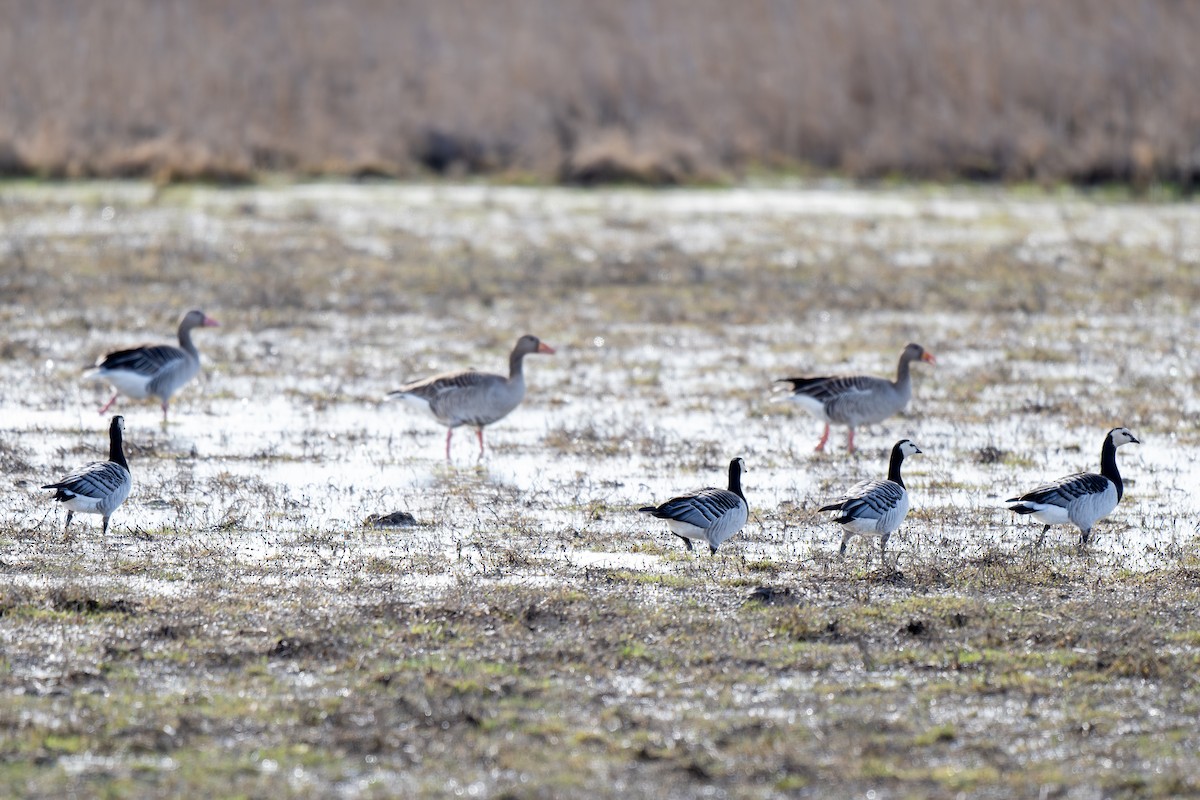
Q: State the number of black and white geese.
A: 4